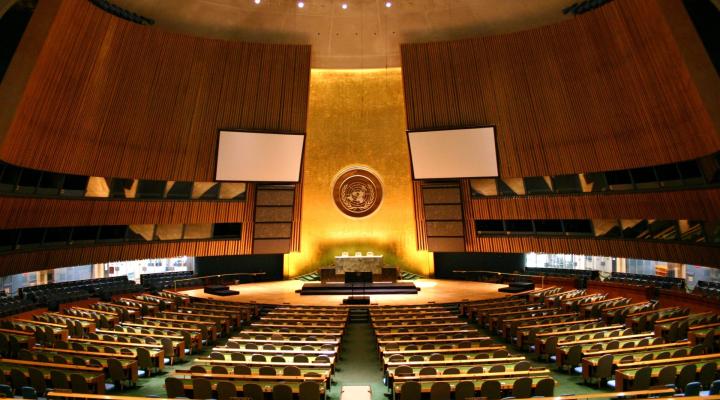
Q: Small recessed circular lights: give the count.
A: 4